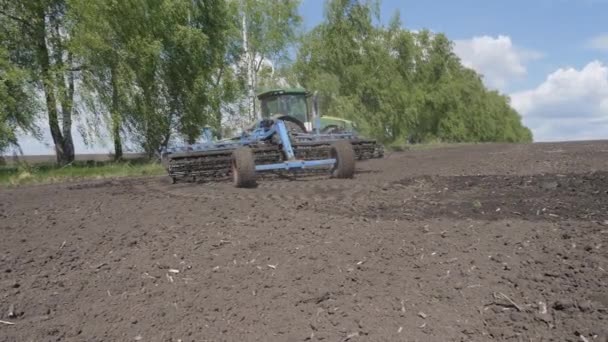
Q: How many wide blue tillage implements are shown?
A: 1